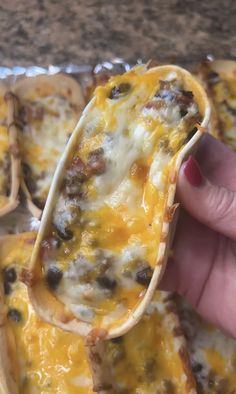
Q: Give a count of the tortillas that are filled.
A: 7